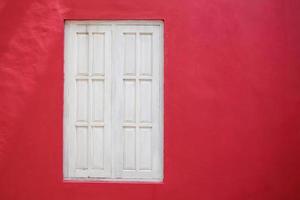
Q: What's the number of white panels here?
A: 12